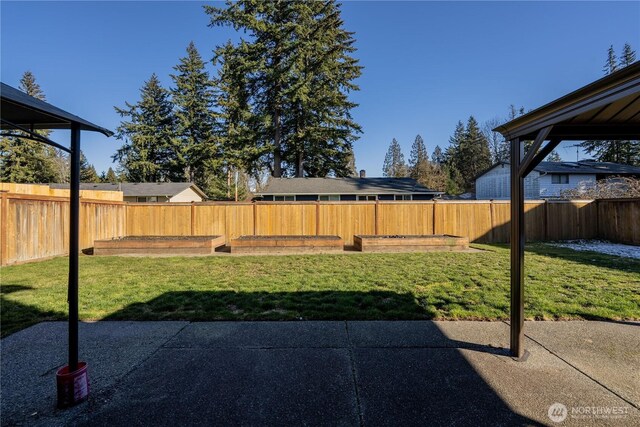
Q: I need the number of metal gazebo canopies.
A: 2